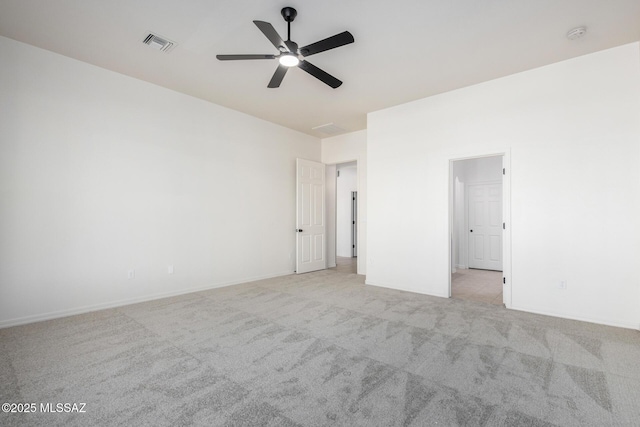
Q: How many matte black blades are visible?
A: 5